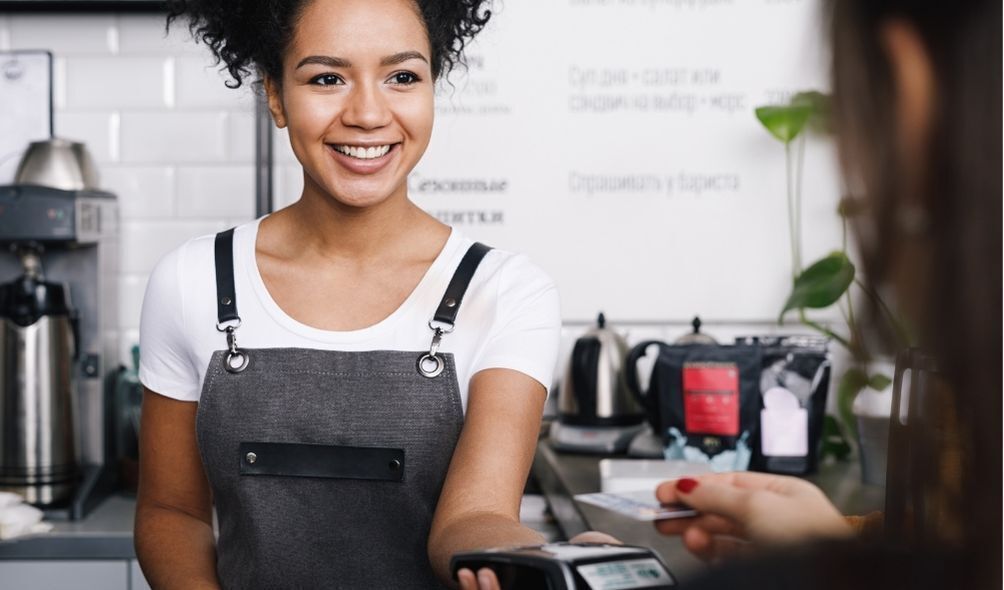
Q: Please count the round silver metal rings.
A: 2